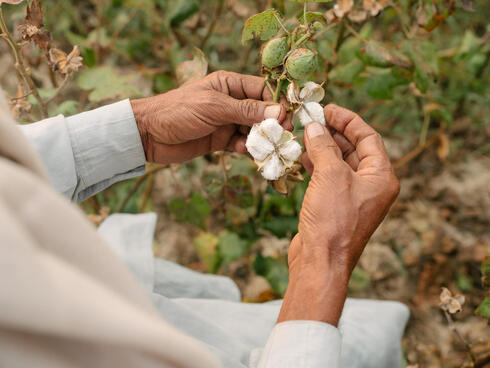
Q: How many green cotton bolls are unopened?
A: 2